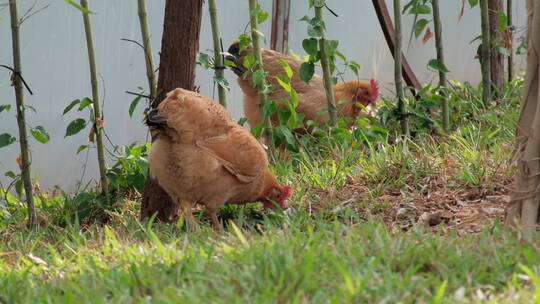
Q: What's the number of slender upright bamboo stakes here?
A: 10